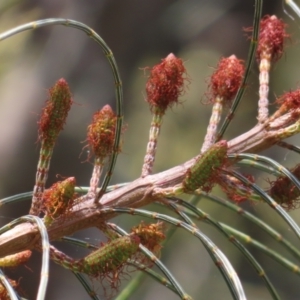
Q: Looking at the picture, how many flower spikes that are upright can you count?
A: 5